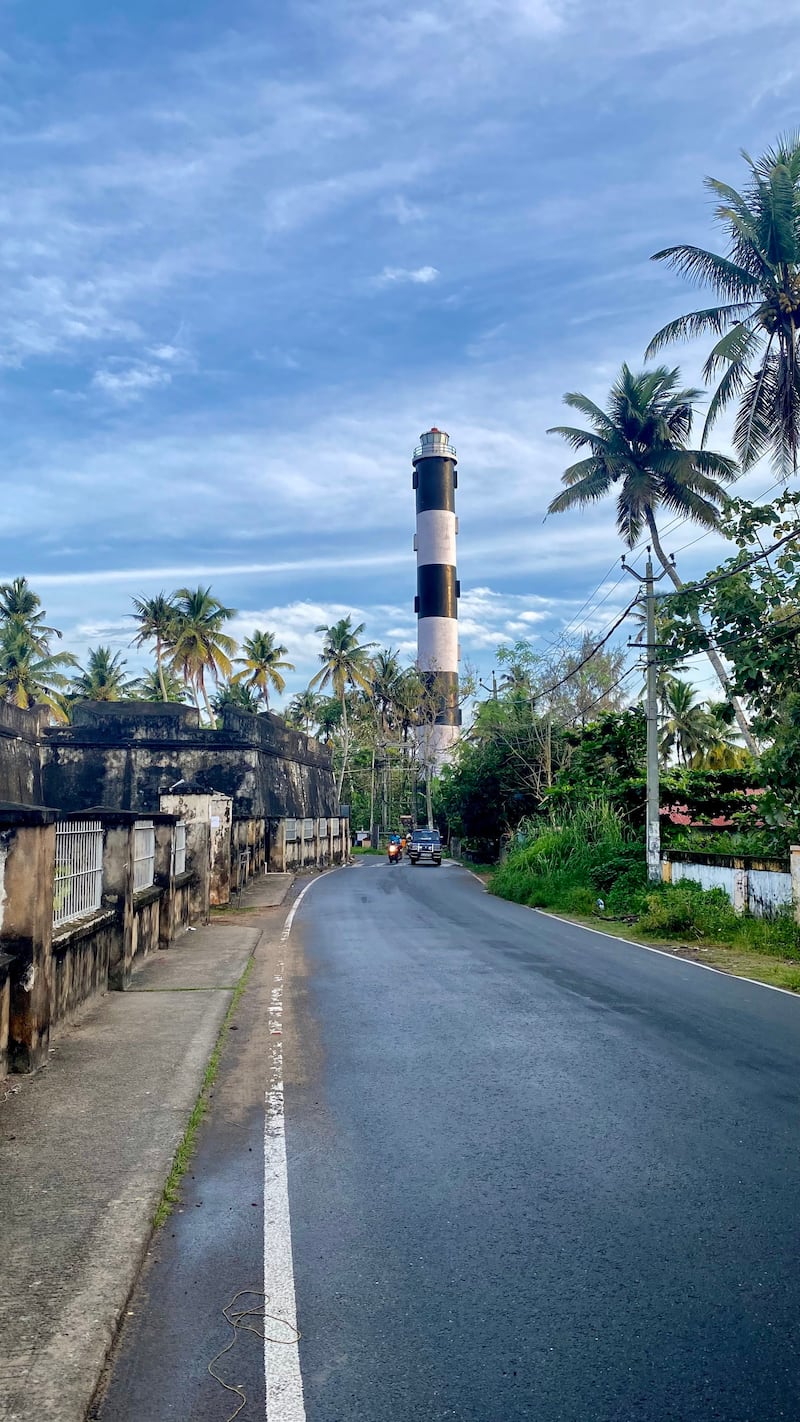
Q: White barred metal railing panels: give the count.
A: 7